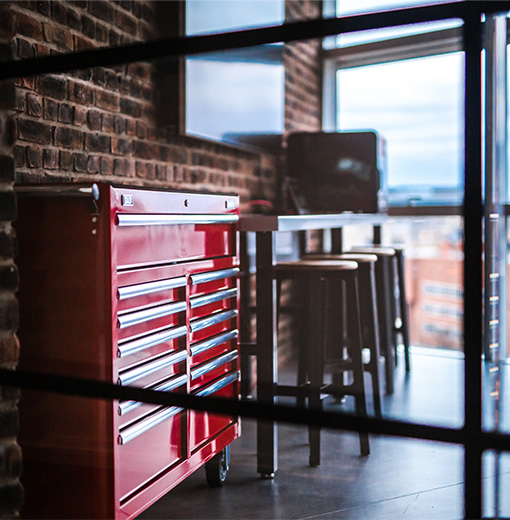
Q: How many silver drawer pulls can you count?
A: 13